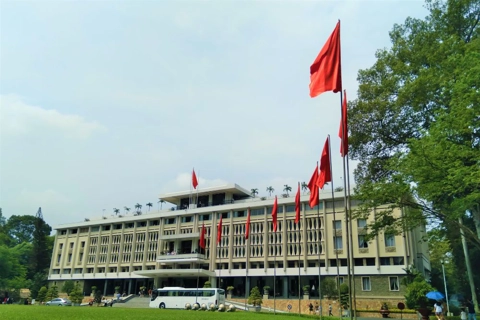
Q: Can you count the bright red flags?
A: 10